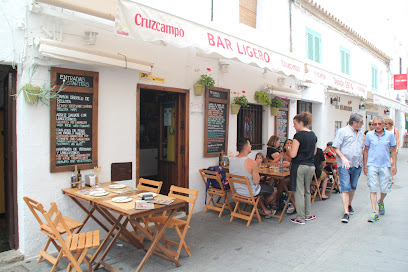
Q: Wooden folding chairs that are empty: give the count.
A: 4